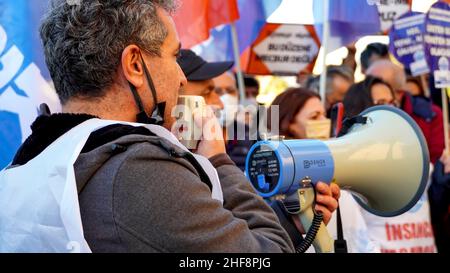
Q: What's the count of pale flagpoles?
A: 2